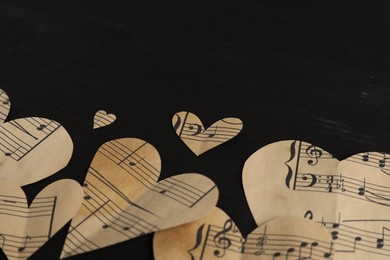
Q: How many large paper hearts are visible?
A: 5